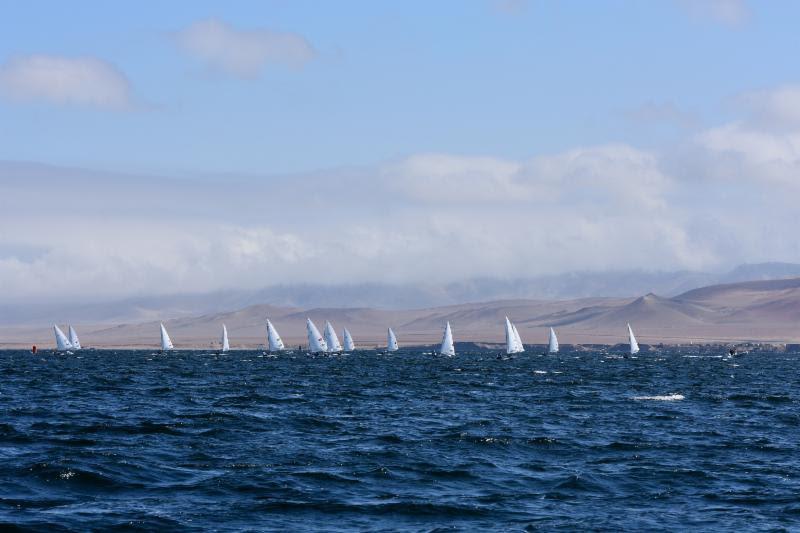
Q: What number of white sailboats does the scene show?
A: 14